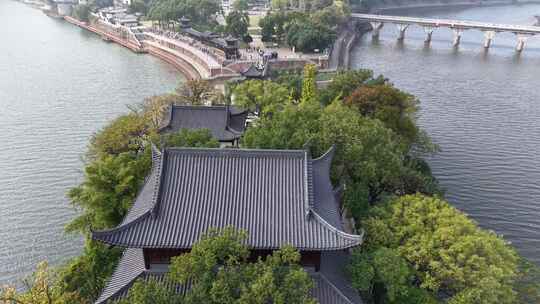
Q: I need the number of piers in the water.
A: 6